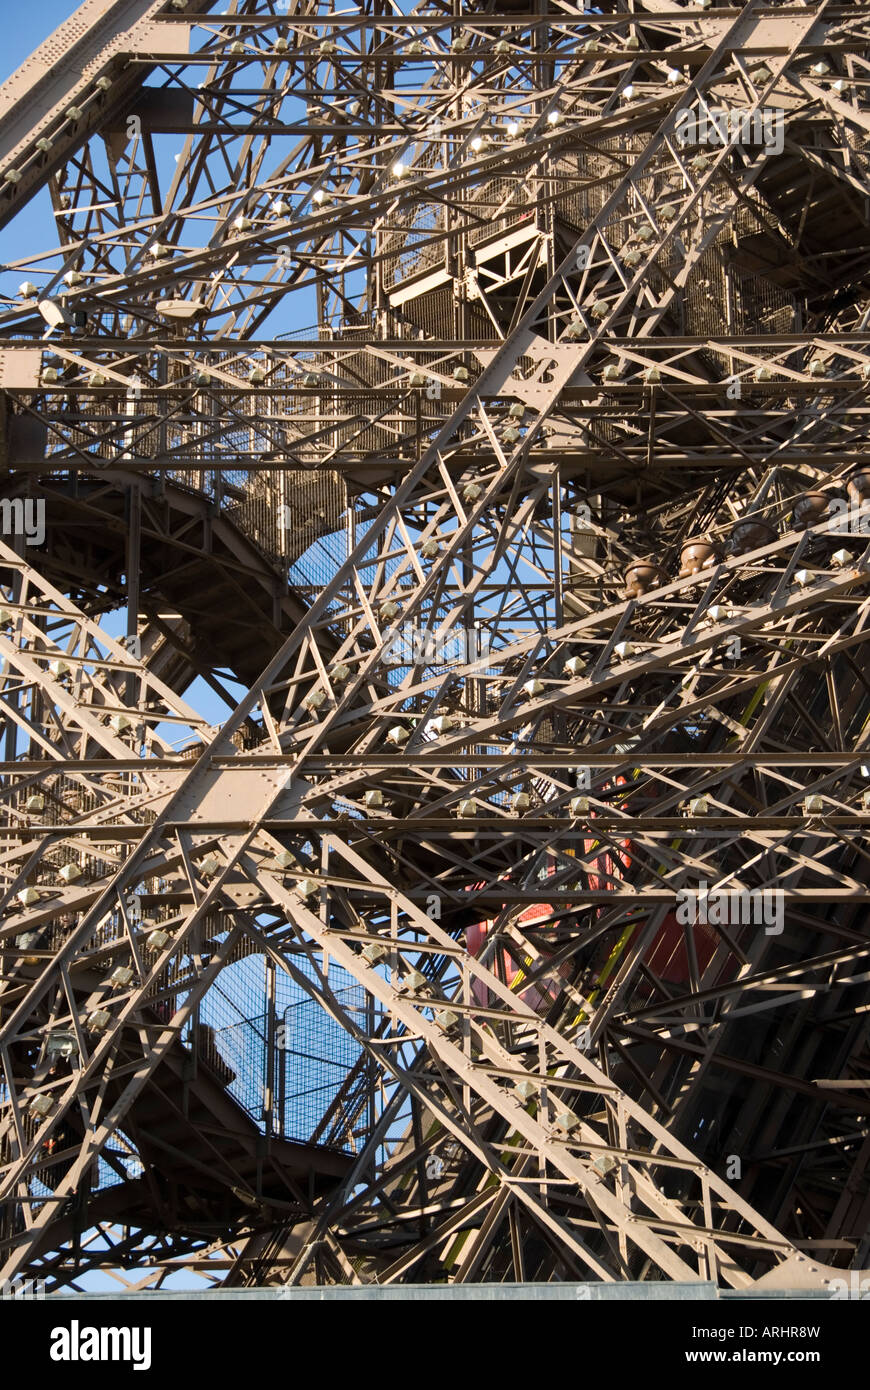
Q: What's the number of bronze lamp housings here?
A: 5